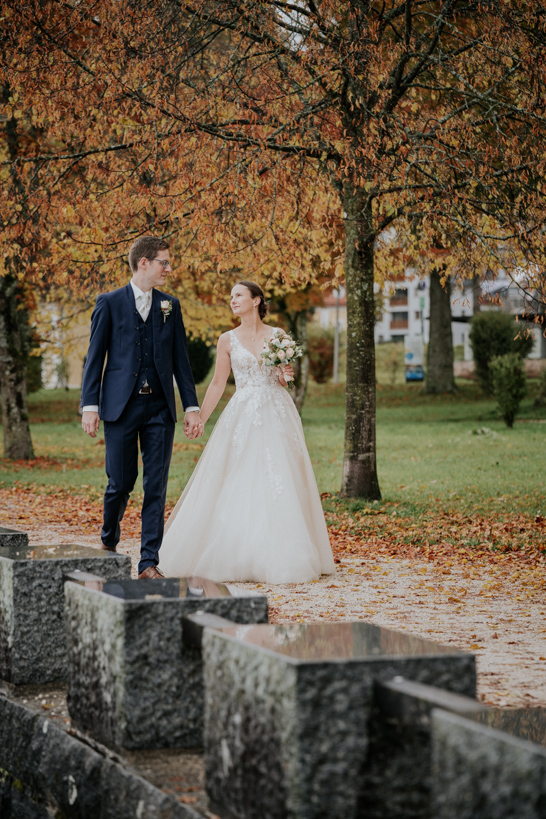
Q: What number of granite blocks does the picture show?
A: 5